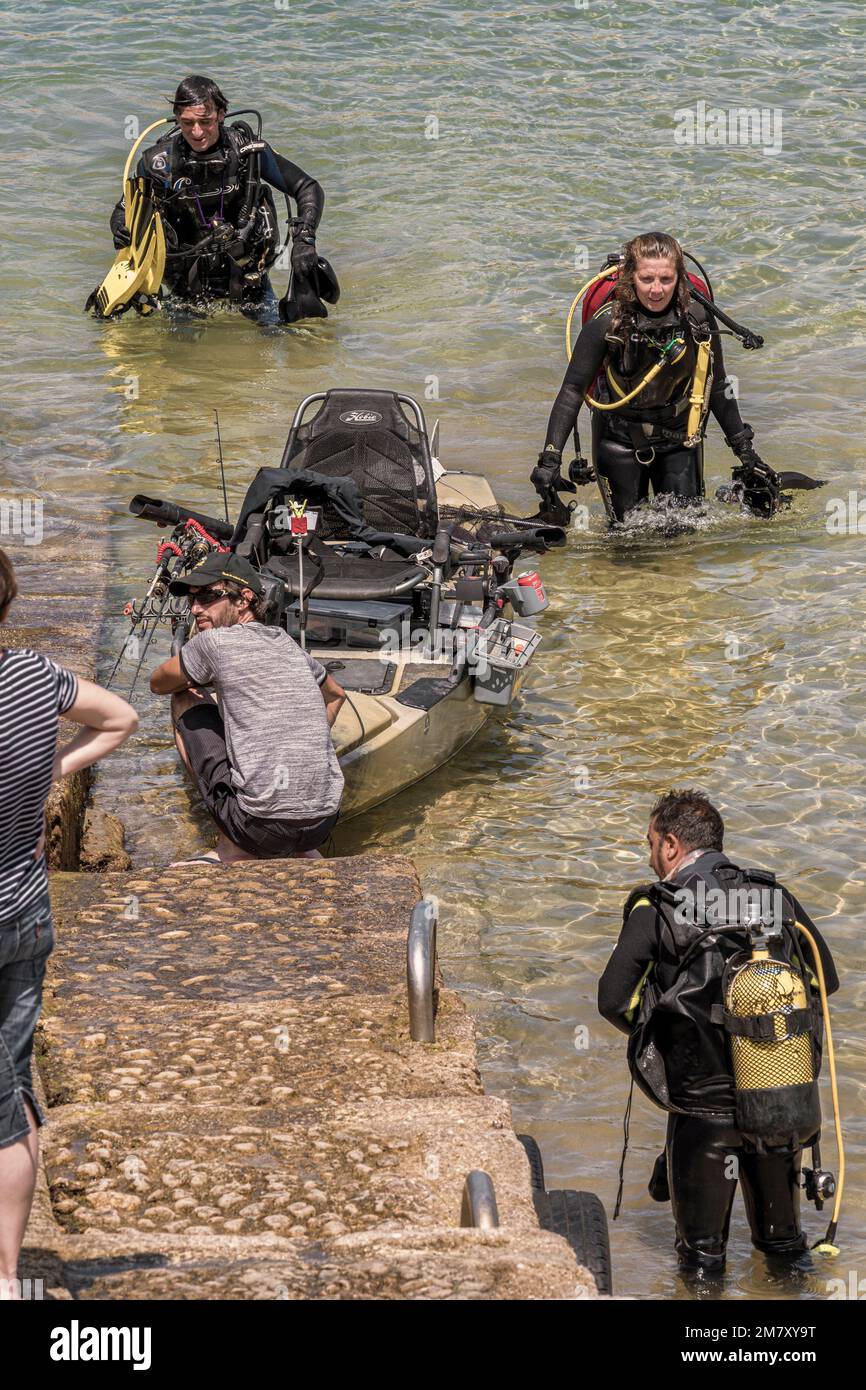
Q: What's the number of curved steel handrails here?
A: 2